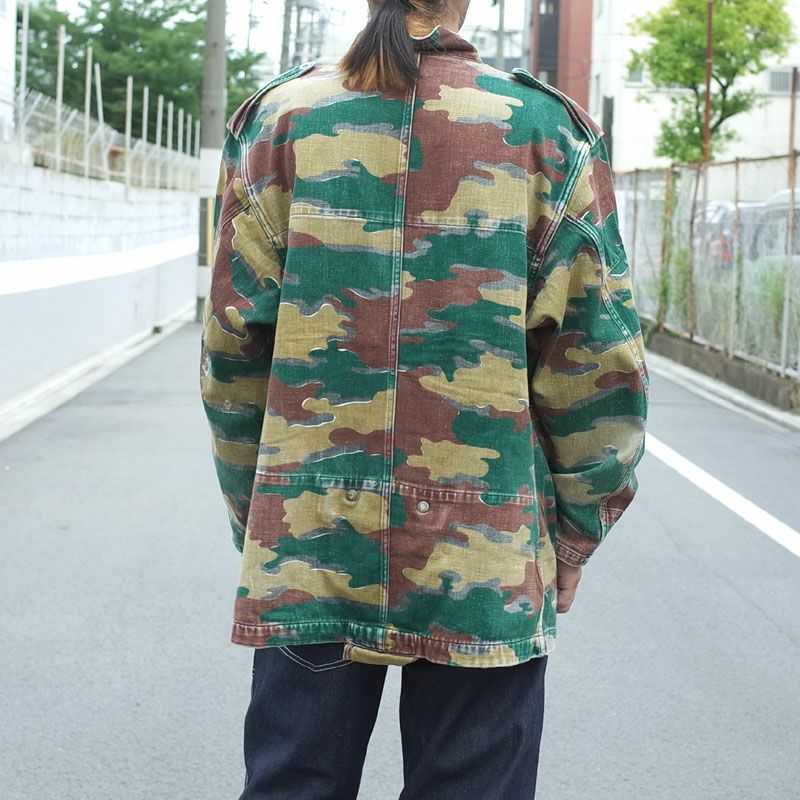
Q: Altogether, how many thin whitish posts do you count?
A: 11